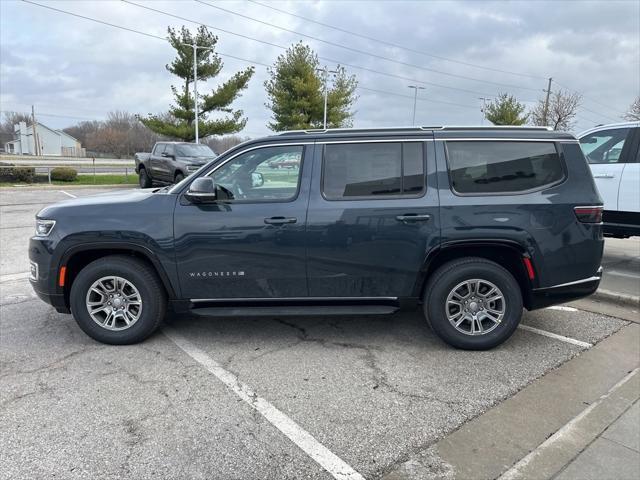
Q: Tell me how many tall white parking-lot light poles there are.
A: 4